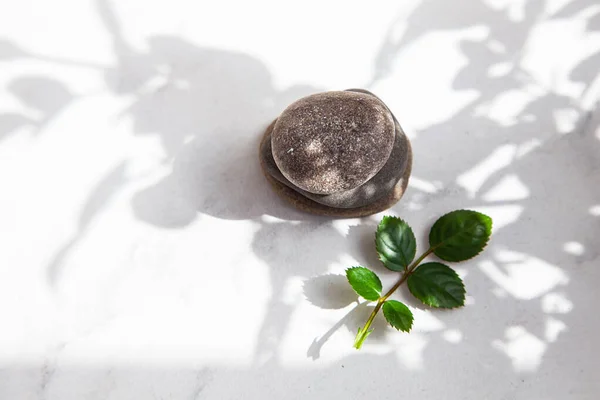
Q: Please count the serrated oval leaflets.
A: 5